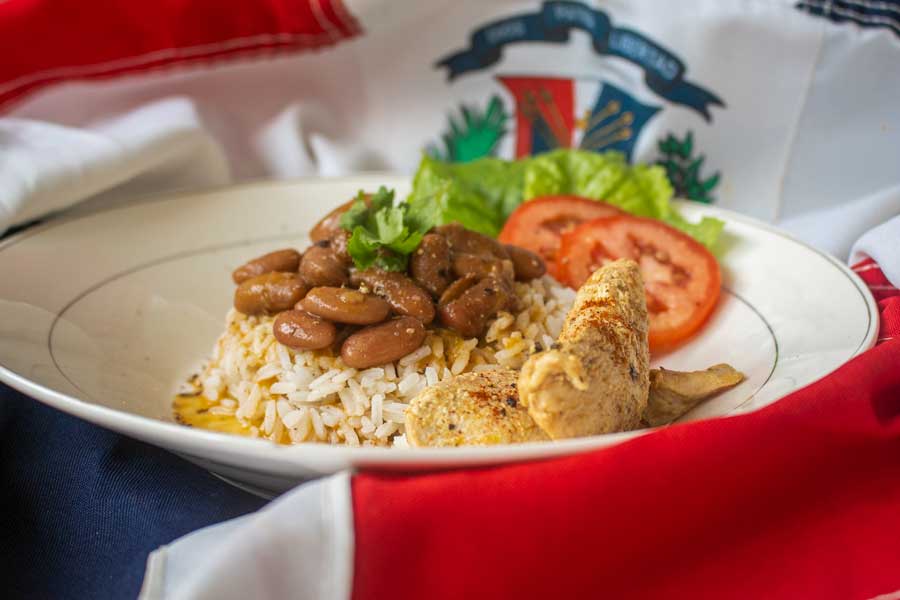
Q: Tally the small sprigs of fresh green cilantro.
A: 1